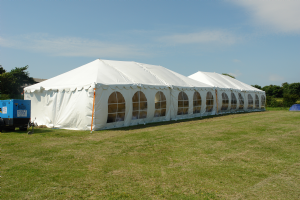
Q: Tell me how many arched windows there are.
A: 12